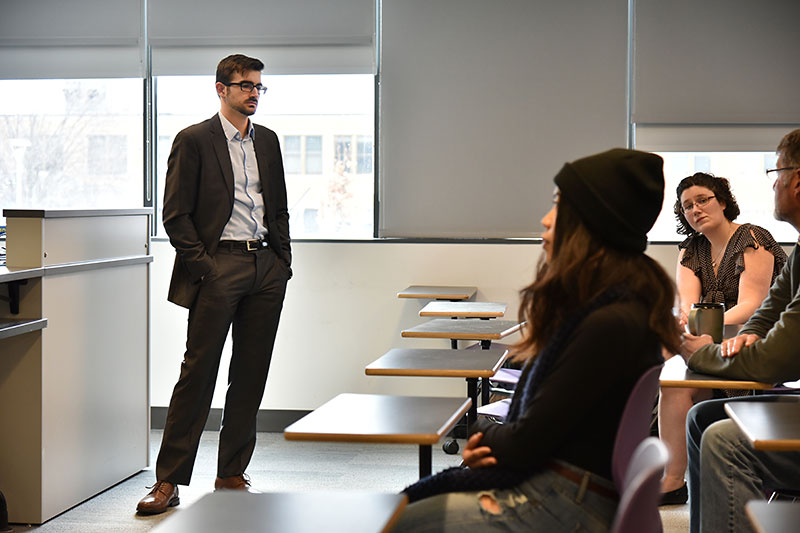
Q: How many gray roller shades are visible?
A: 4